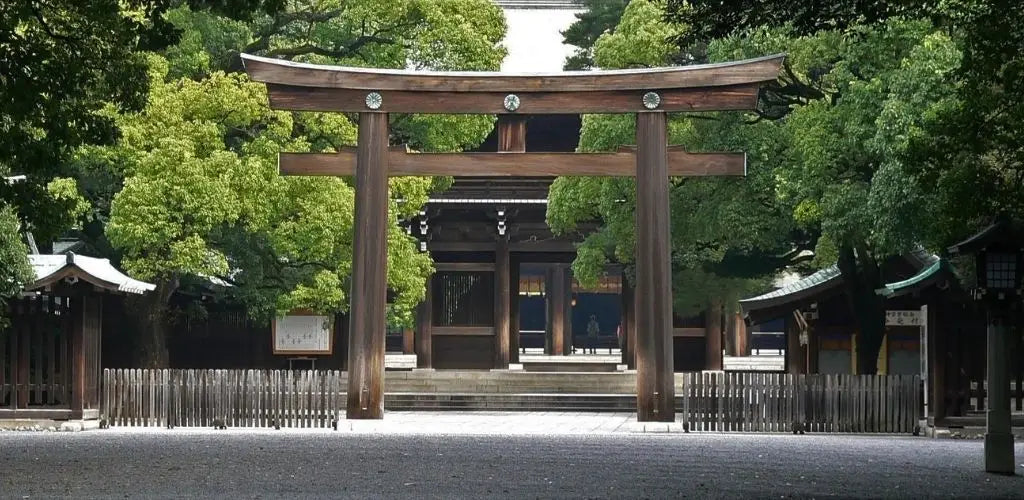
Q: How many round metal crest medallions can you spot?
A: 3